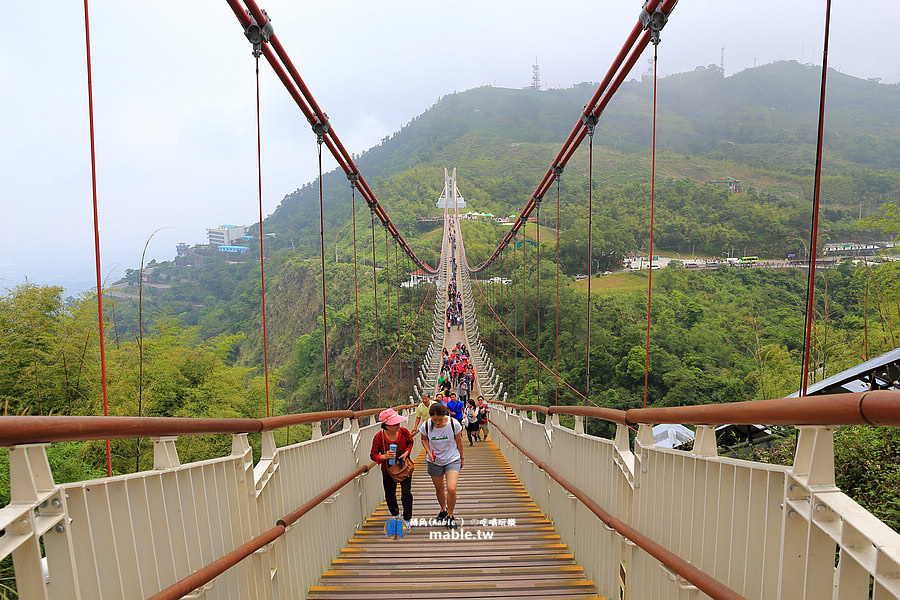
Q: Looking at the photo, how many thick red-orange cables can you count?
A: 4